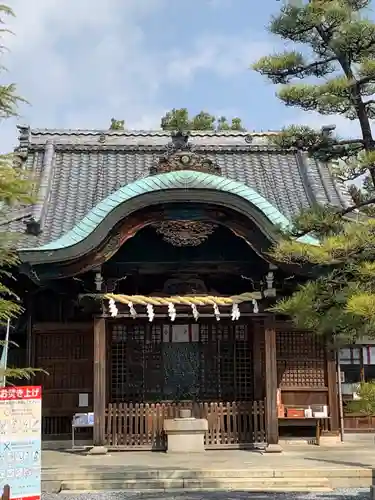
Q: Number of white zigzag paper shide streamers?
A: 8